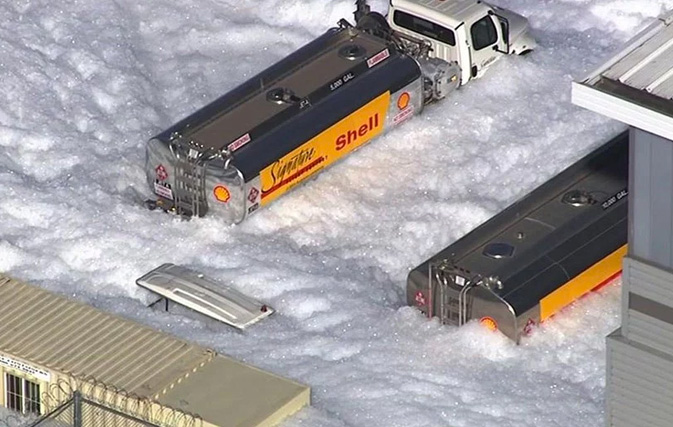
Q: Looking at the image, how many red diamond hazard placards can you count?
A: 4